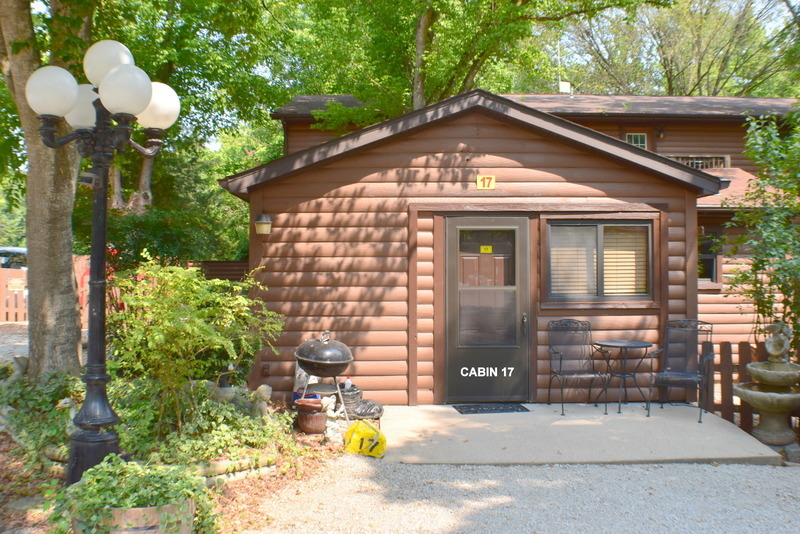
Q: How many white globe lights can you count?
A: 5